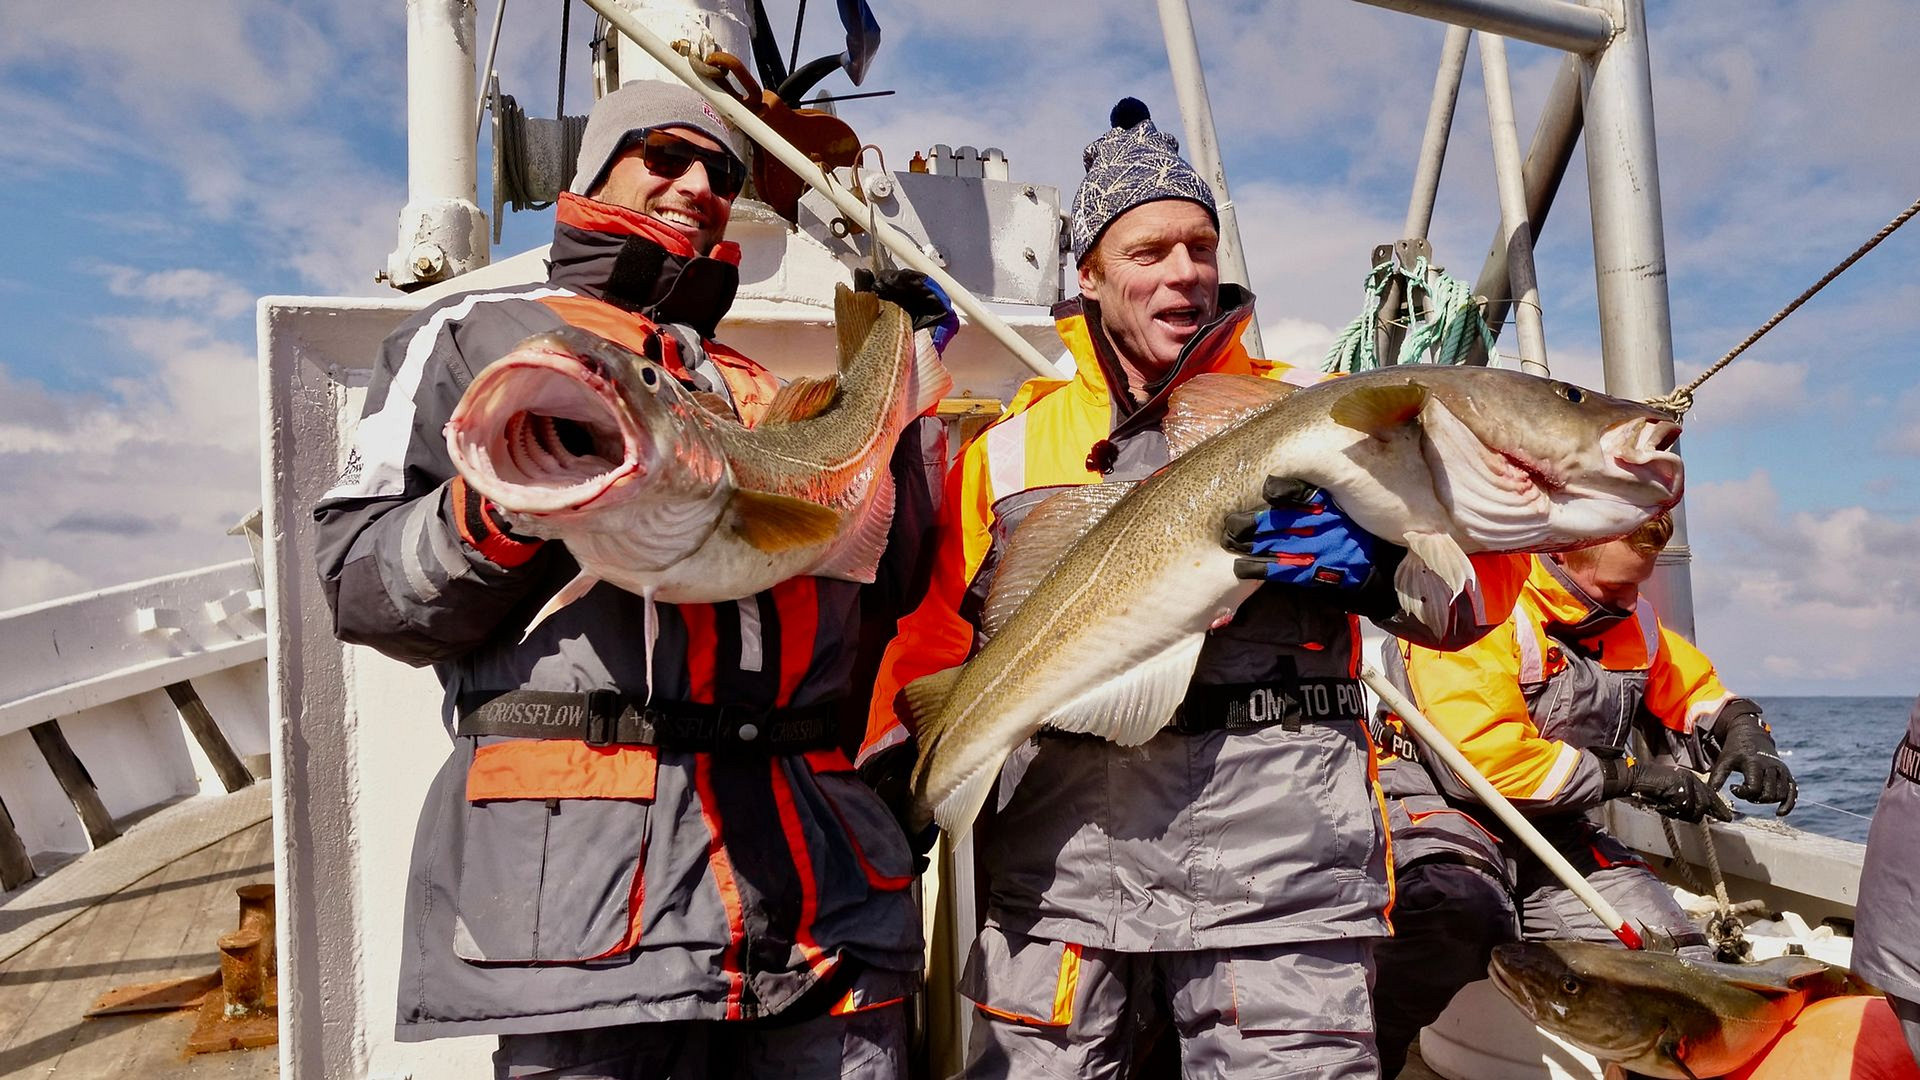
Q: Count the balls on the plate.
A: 0